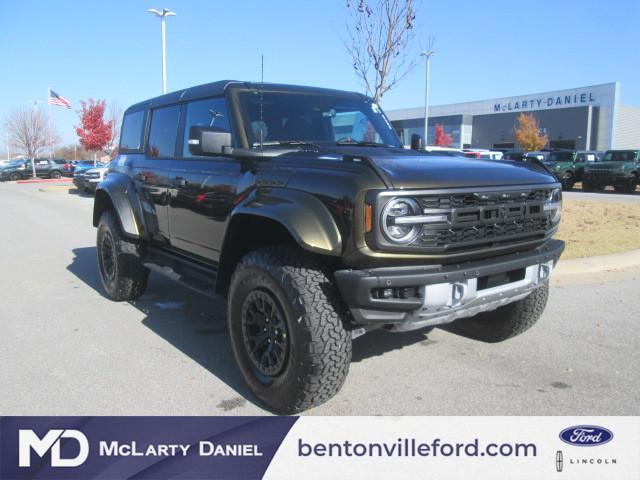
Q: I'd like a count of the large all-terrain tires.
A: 3